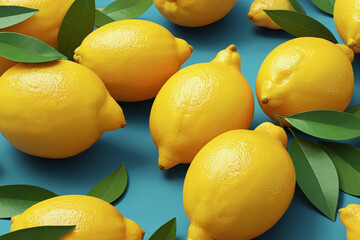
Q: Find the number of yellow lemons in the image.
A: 11